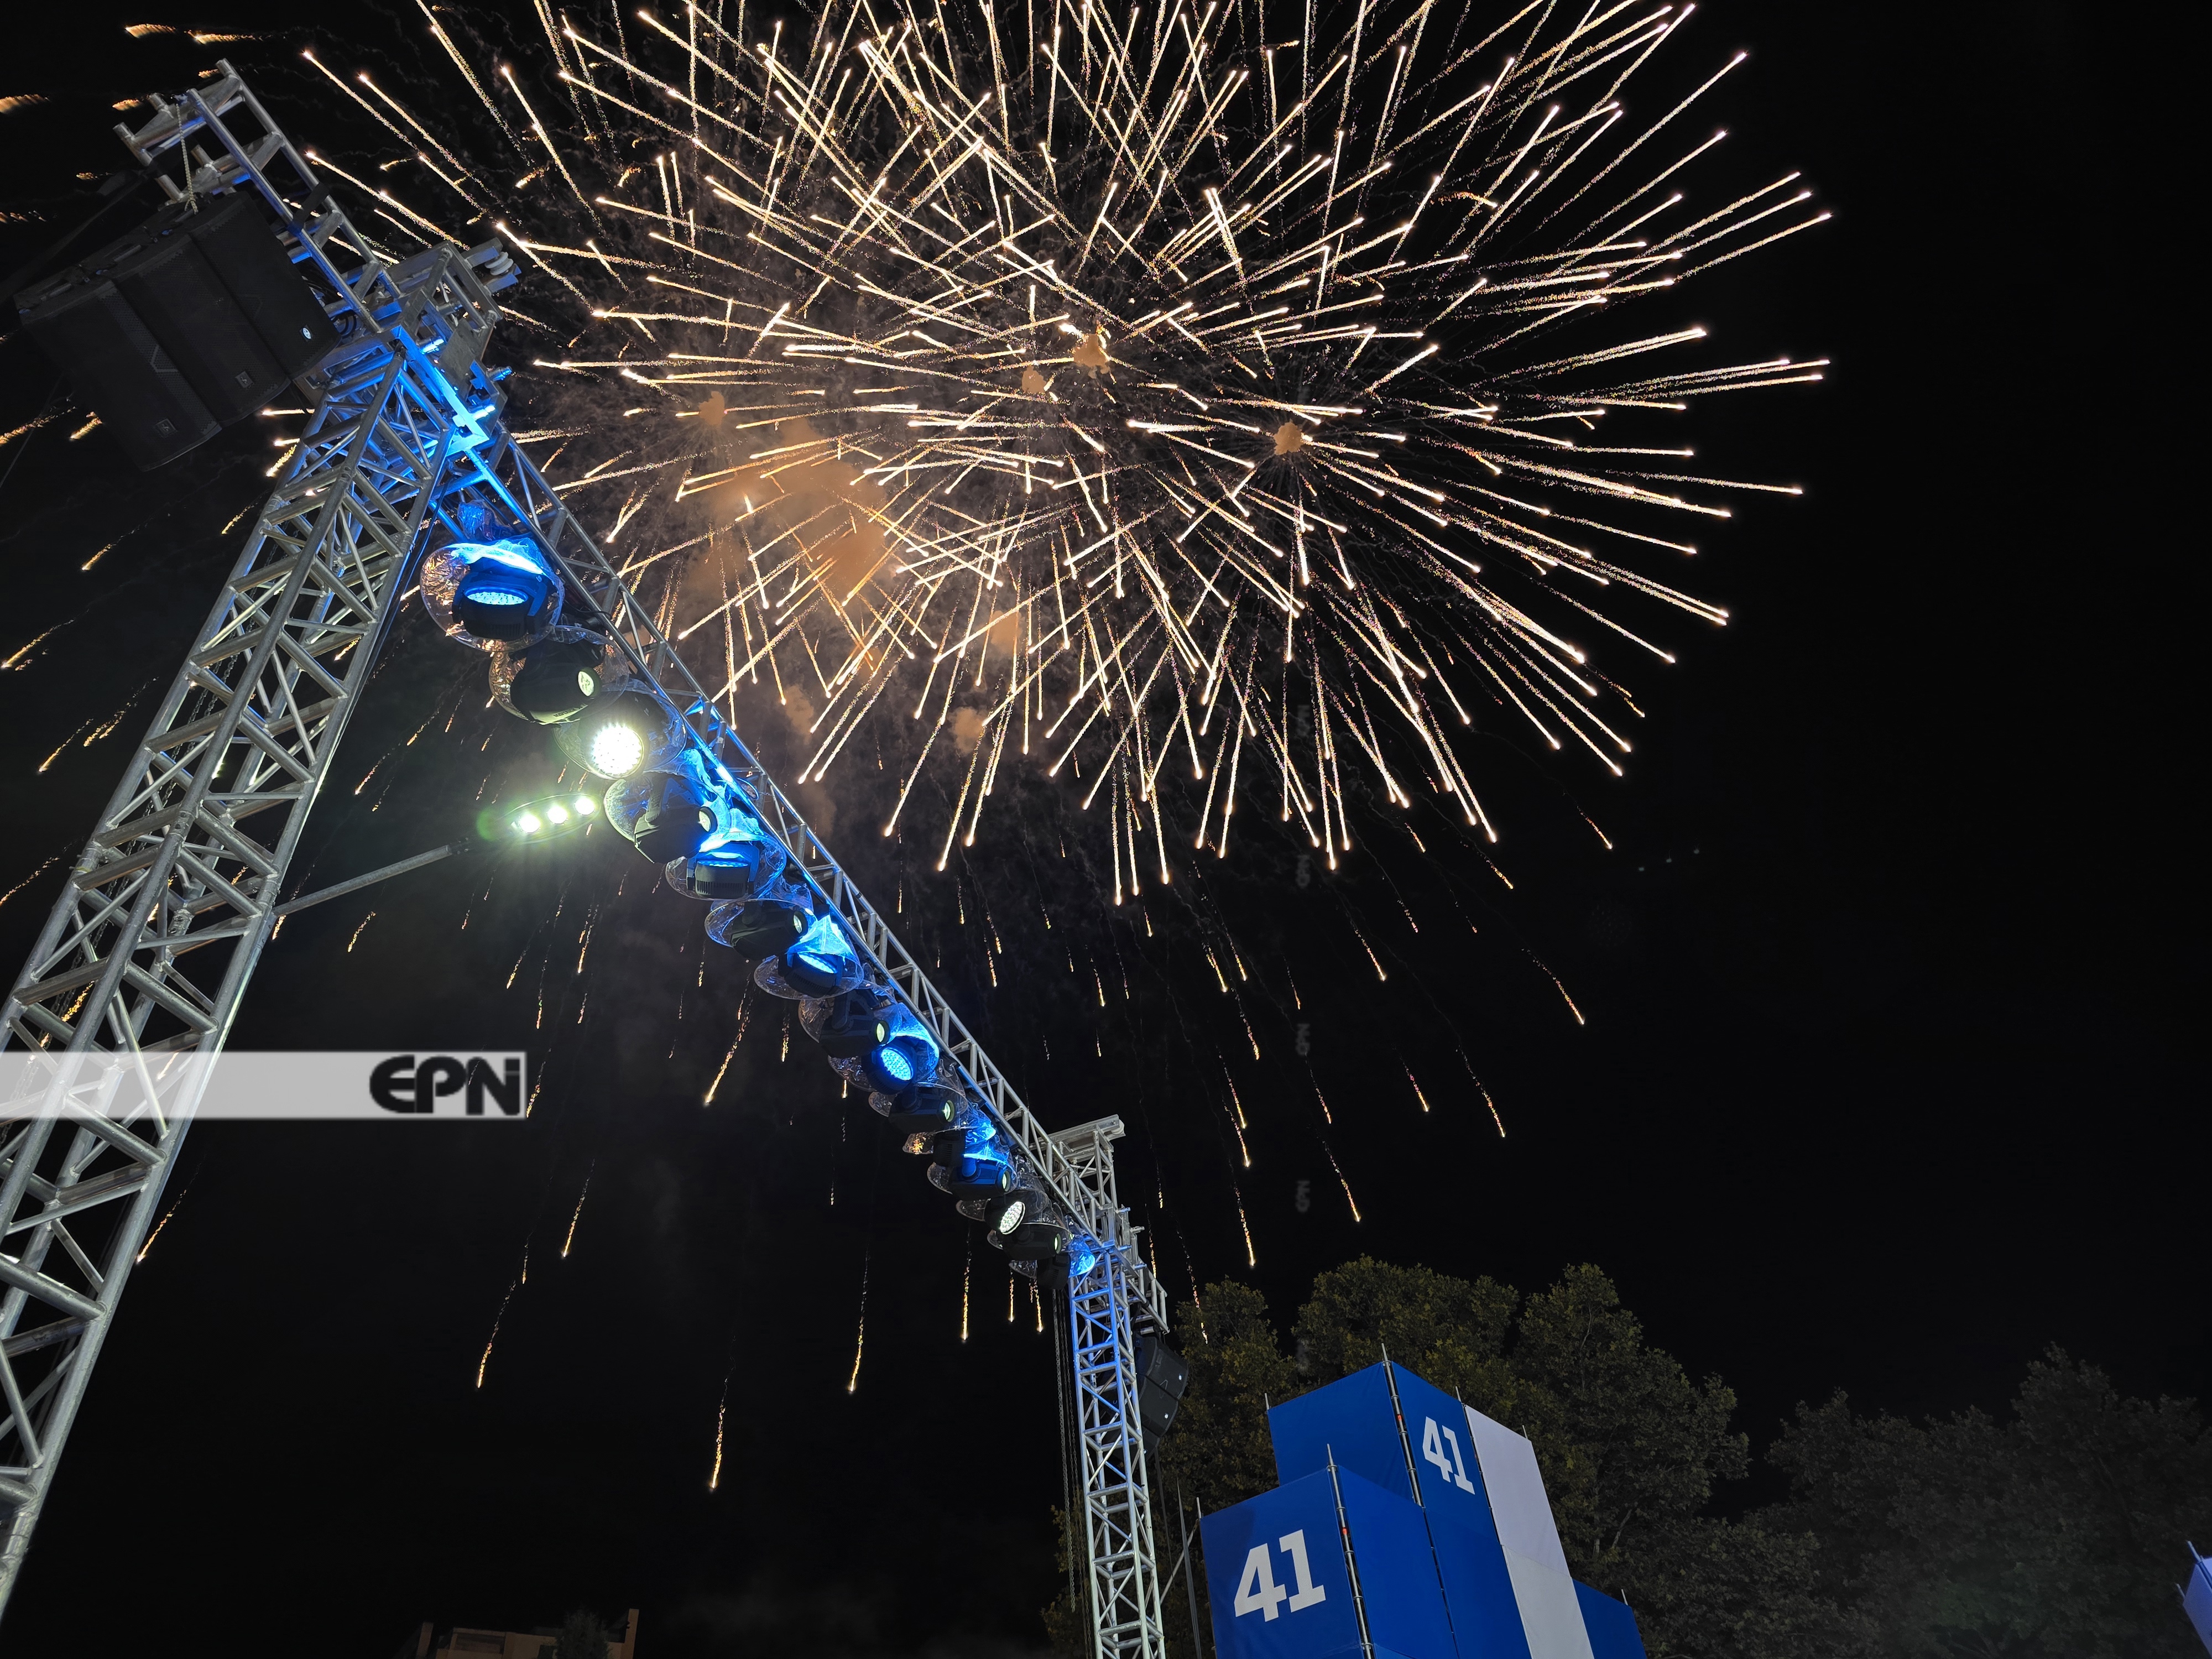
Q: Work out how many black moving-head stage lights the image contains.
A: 15